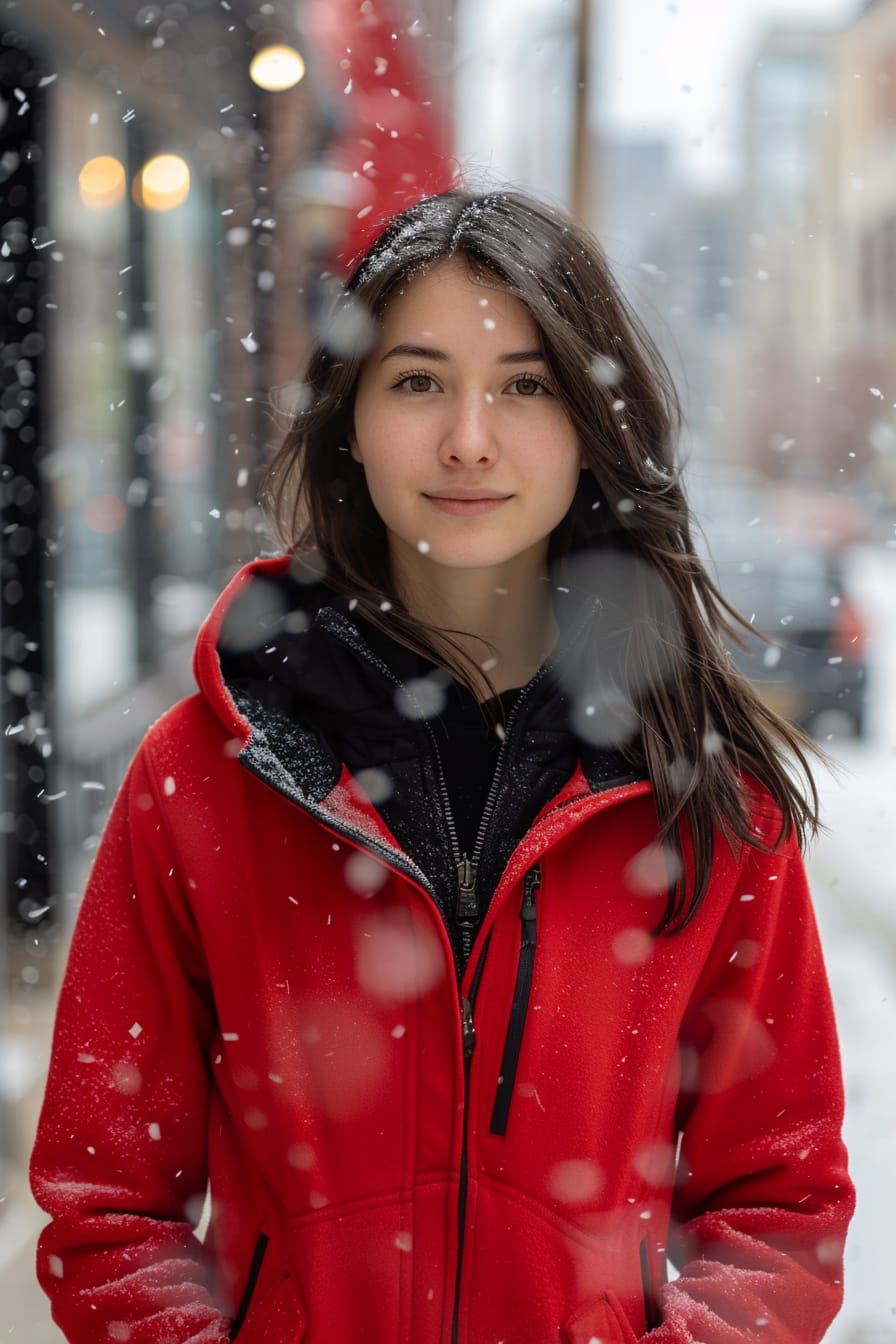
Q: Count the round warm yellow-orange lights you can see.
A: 3